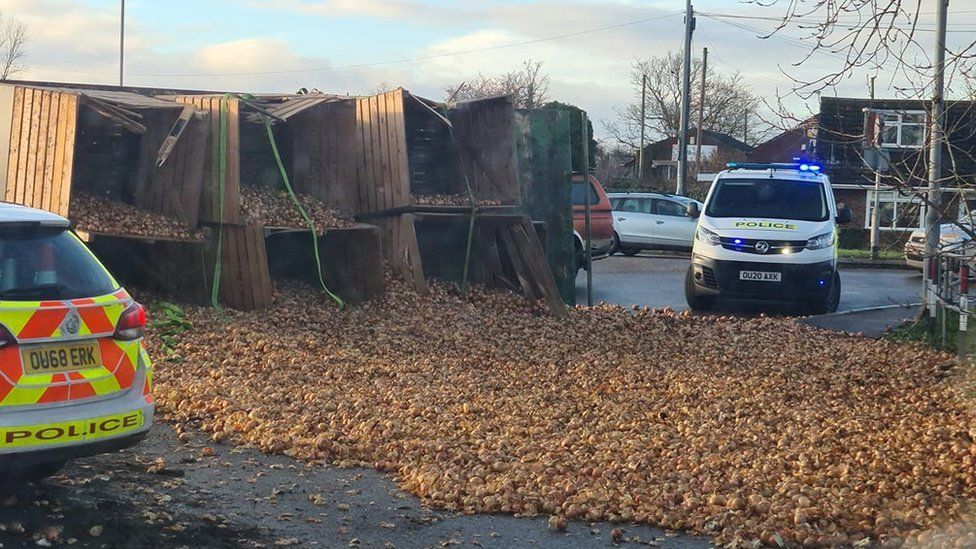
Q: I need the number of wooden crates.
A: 6